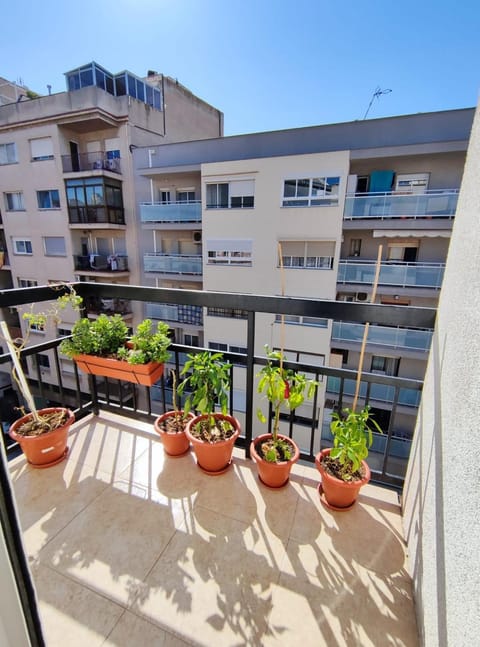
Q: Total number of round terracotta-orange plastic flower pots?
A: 5